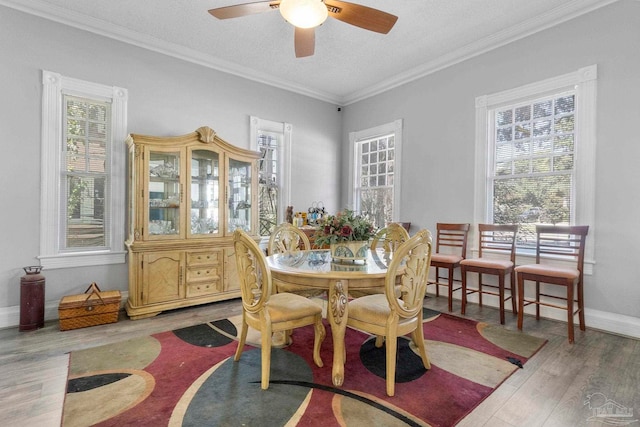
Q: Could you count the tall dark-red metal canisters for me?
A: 1